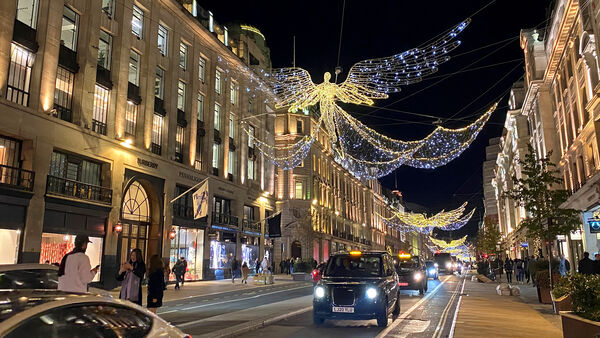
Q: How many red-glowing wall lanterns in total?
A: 2